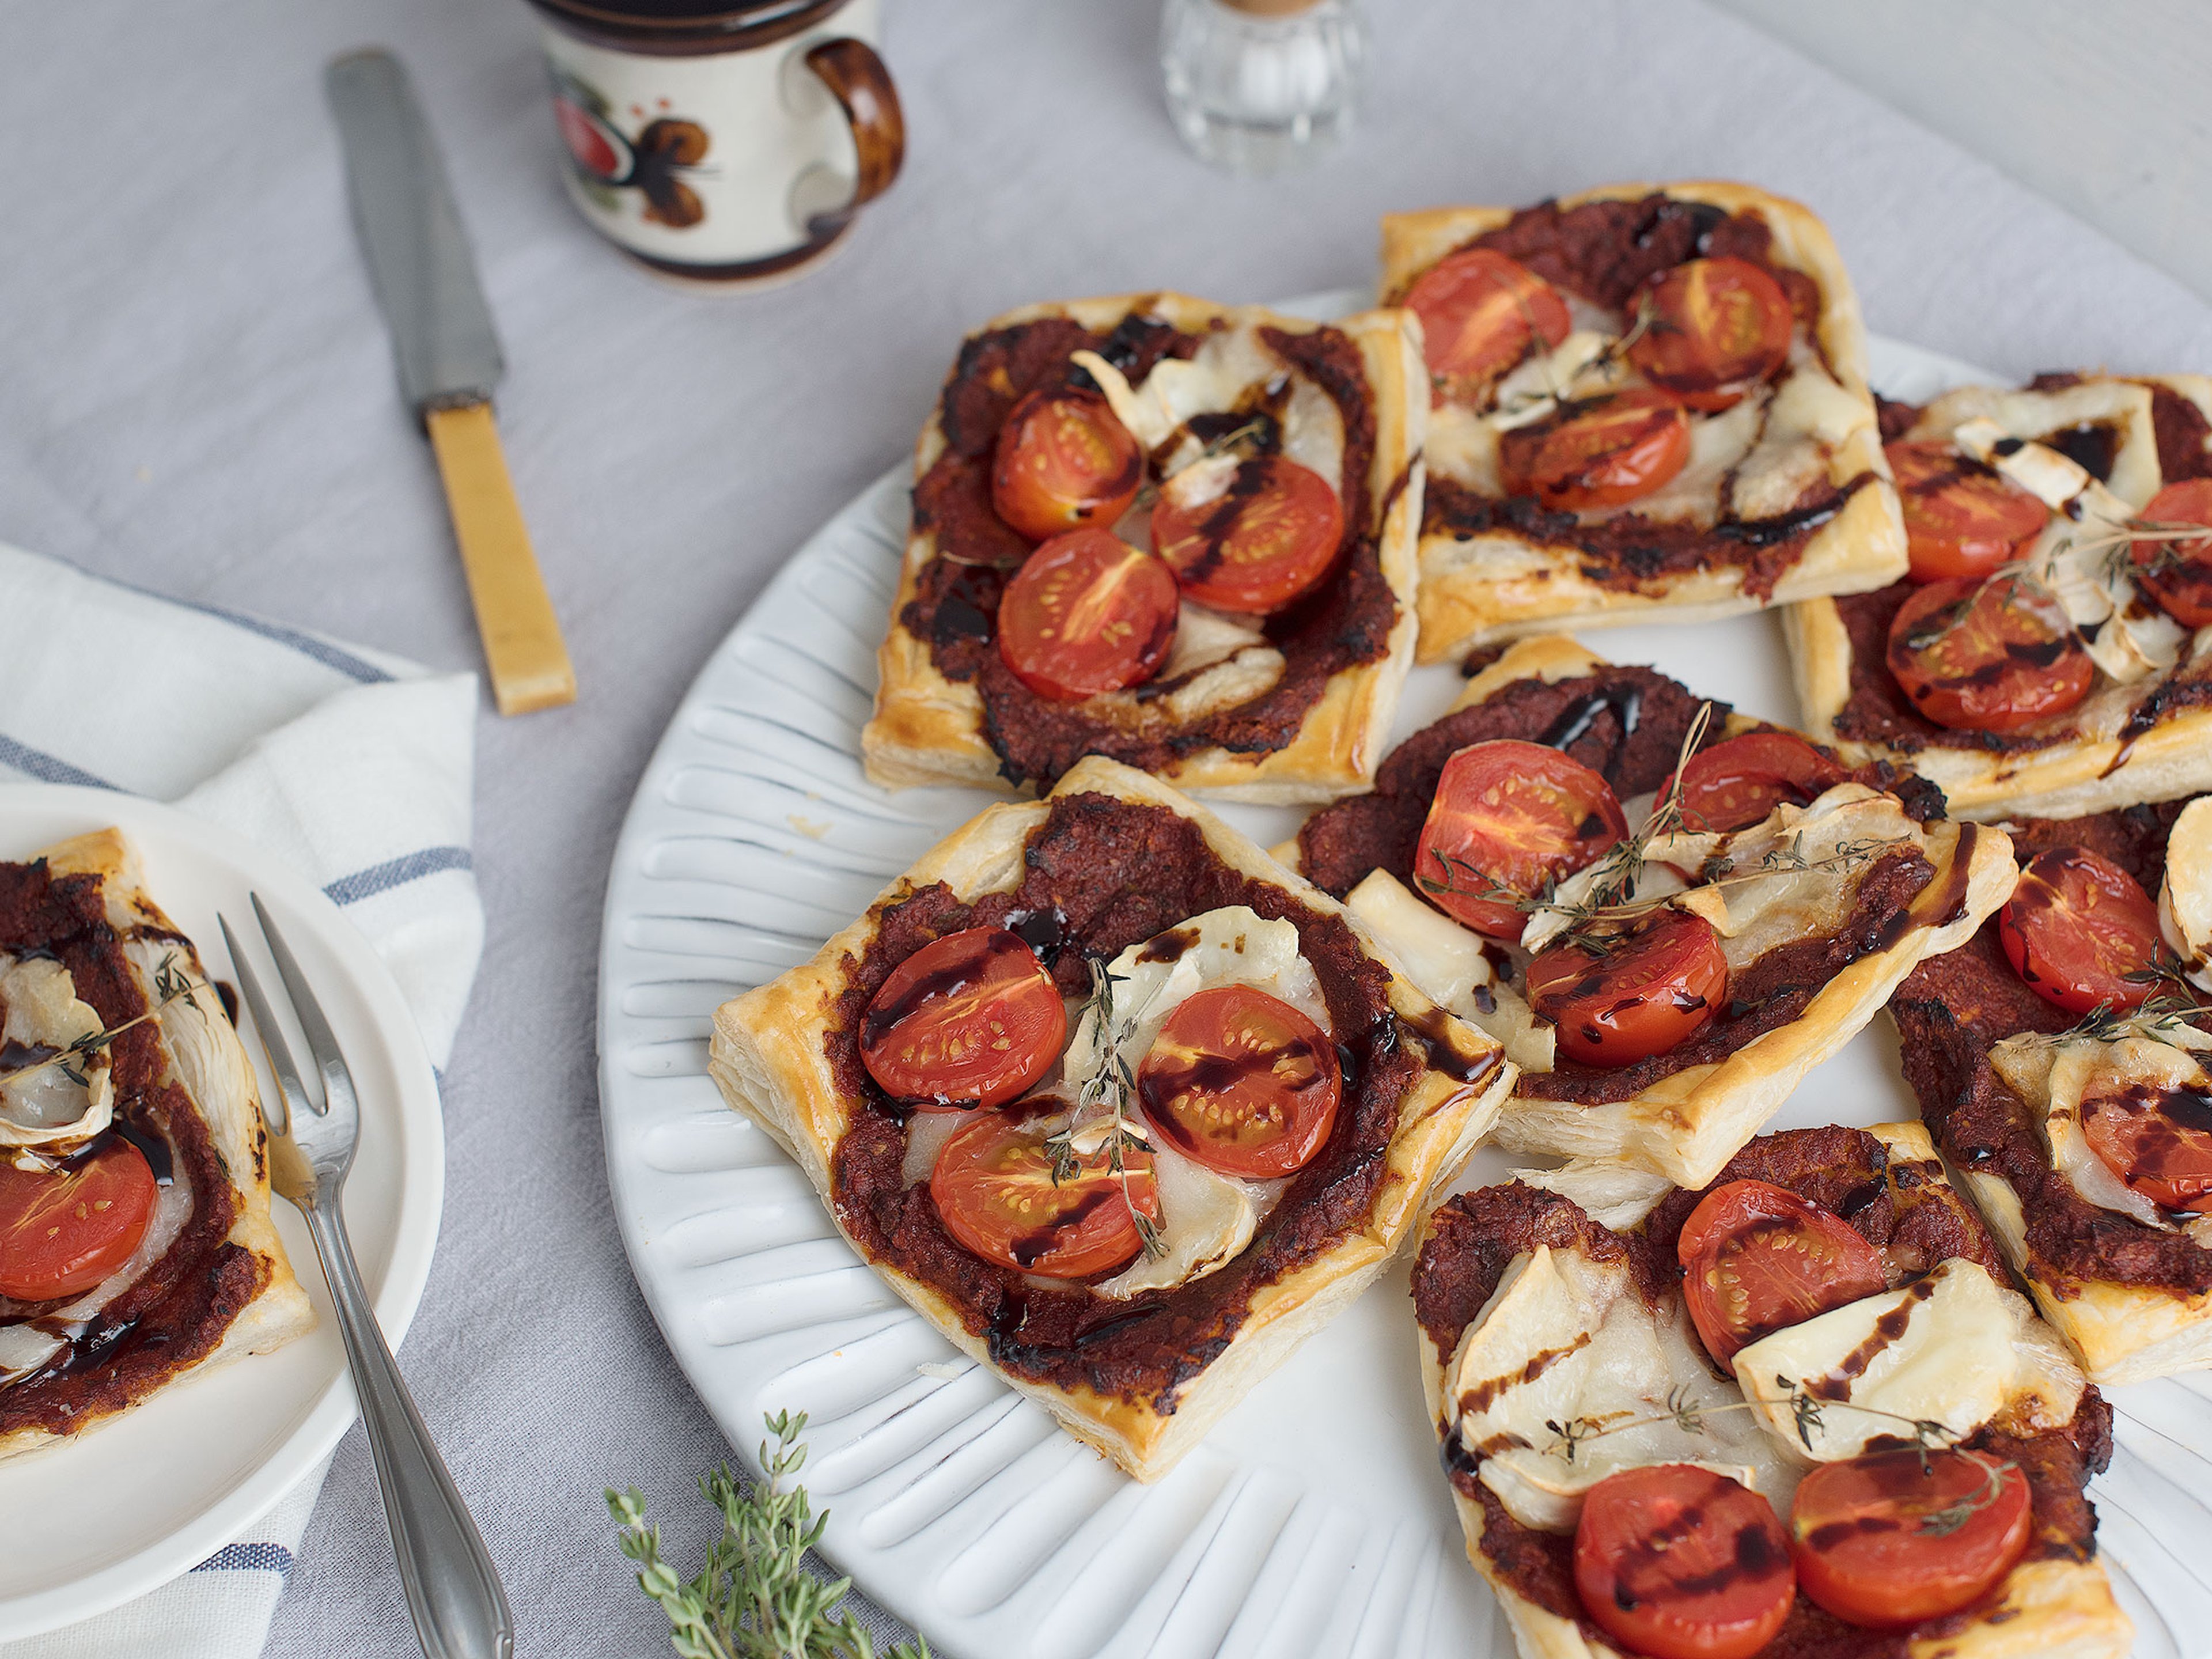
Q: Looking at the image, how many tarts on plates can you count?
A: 8